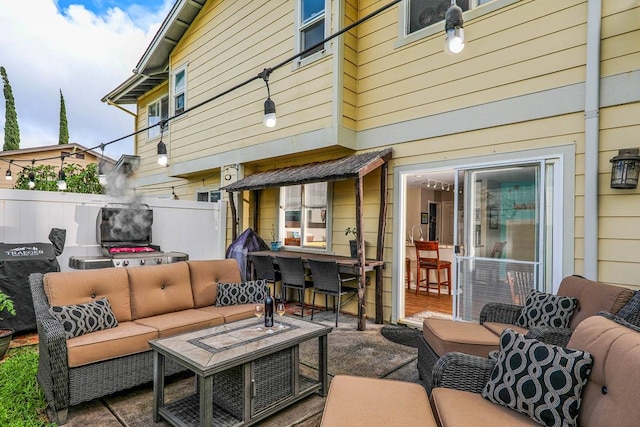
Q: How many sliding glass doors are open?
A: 1